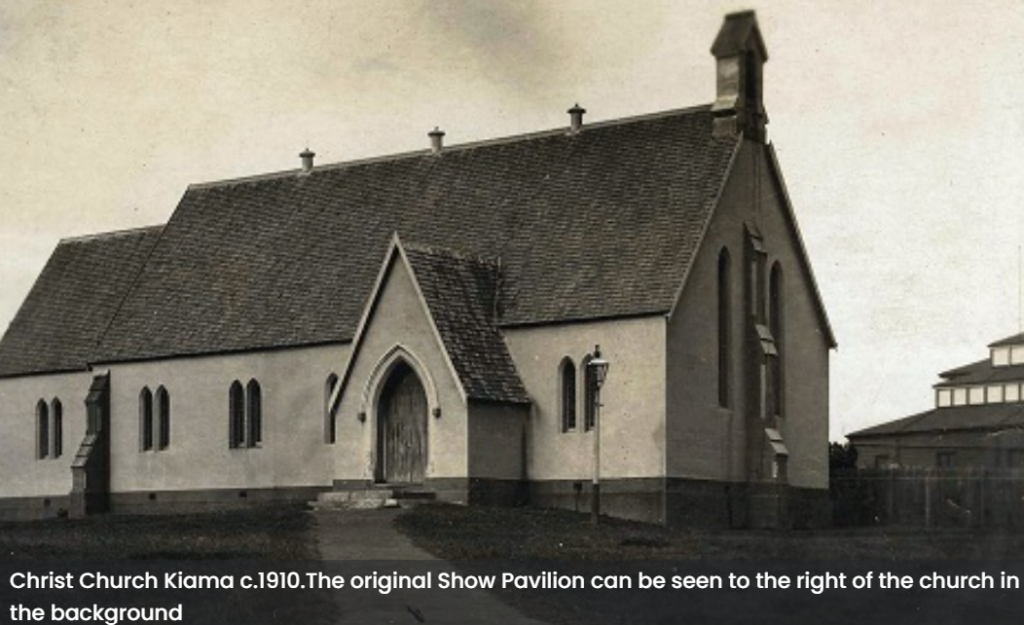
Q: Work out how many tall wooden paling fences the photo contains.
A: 1